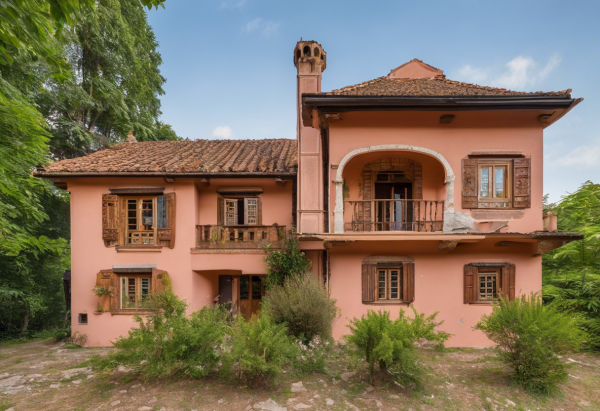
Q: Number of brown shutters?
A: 12